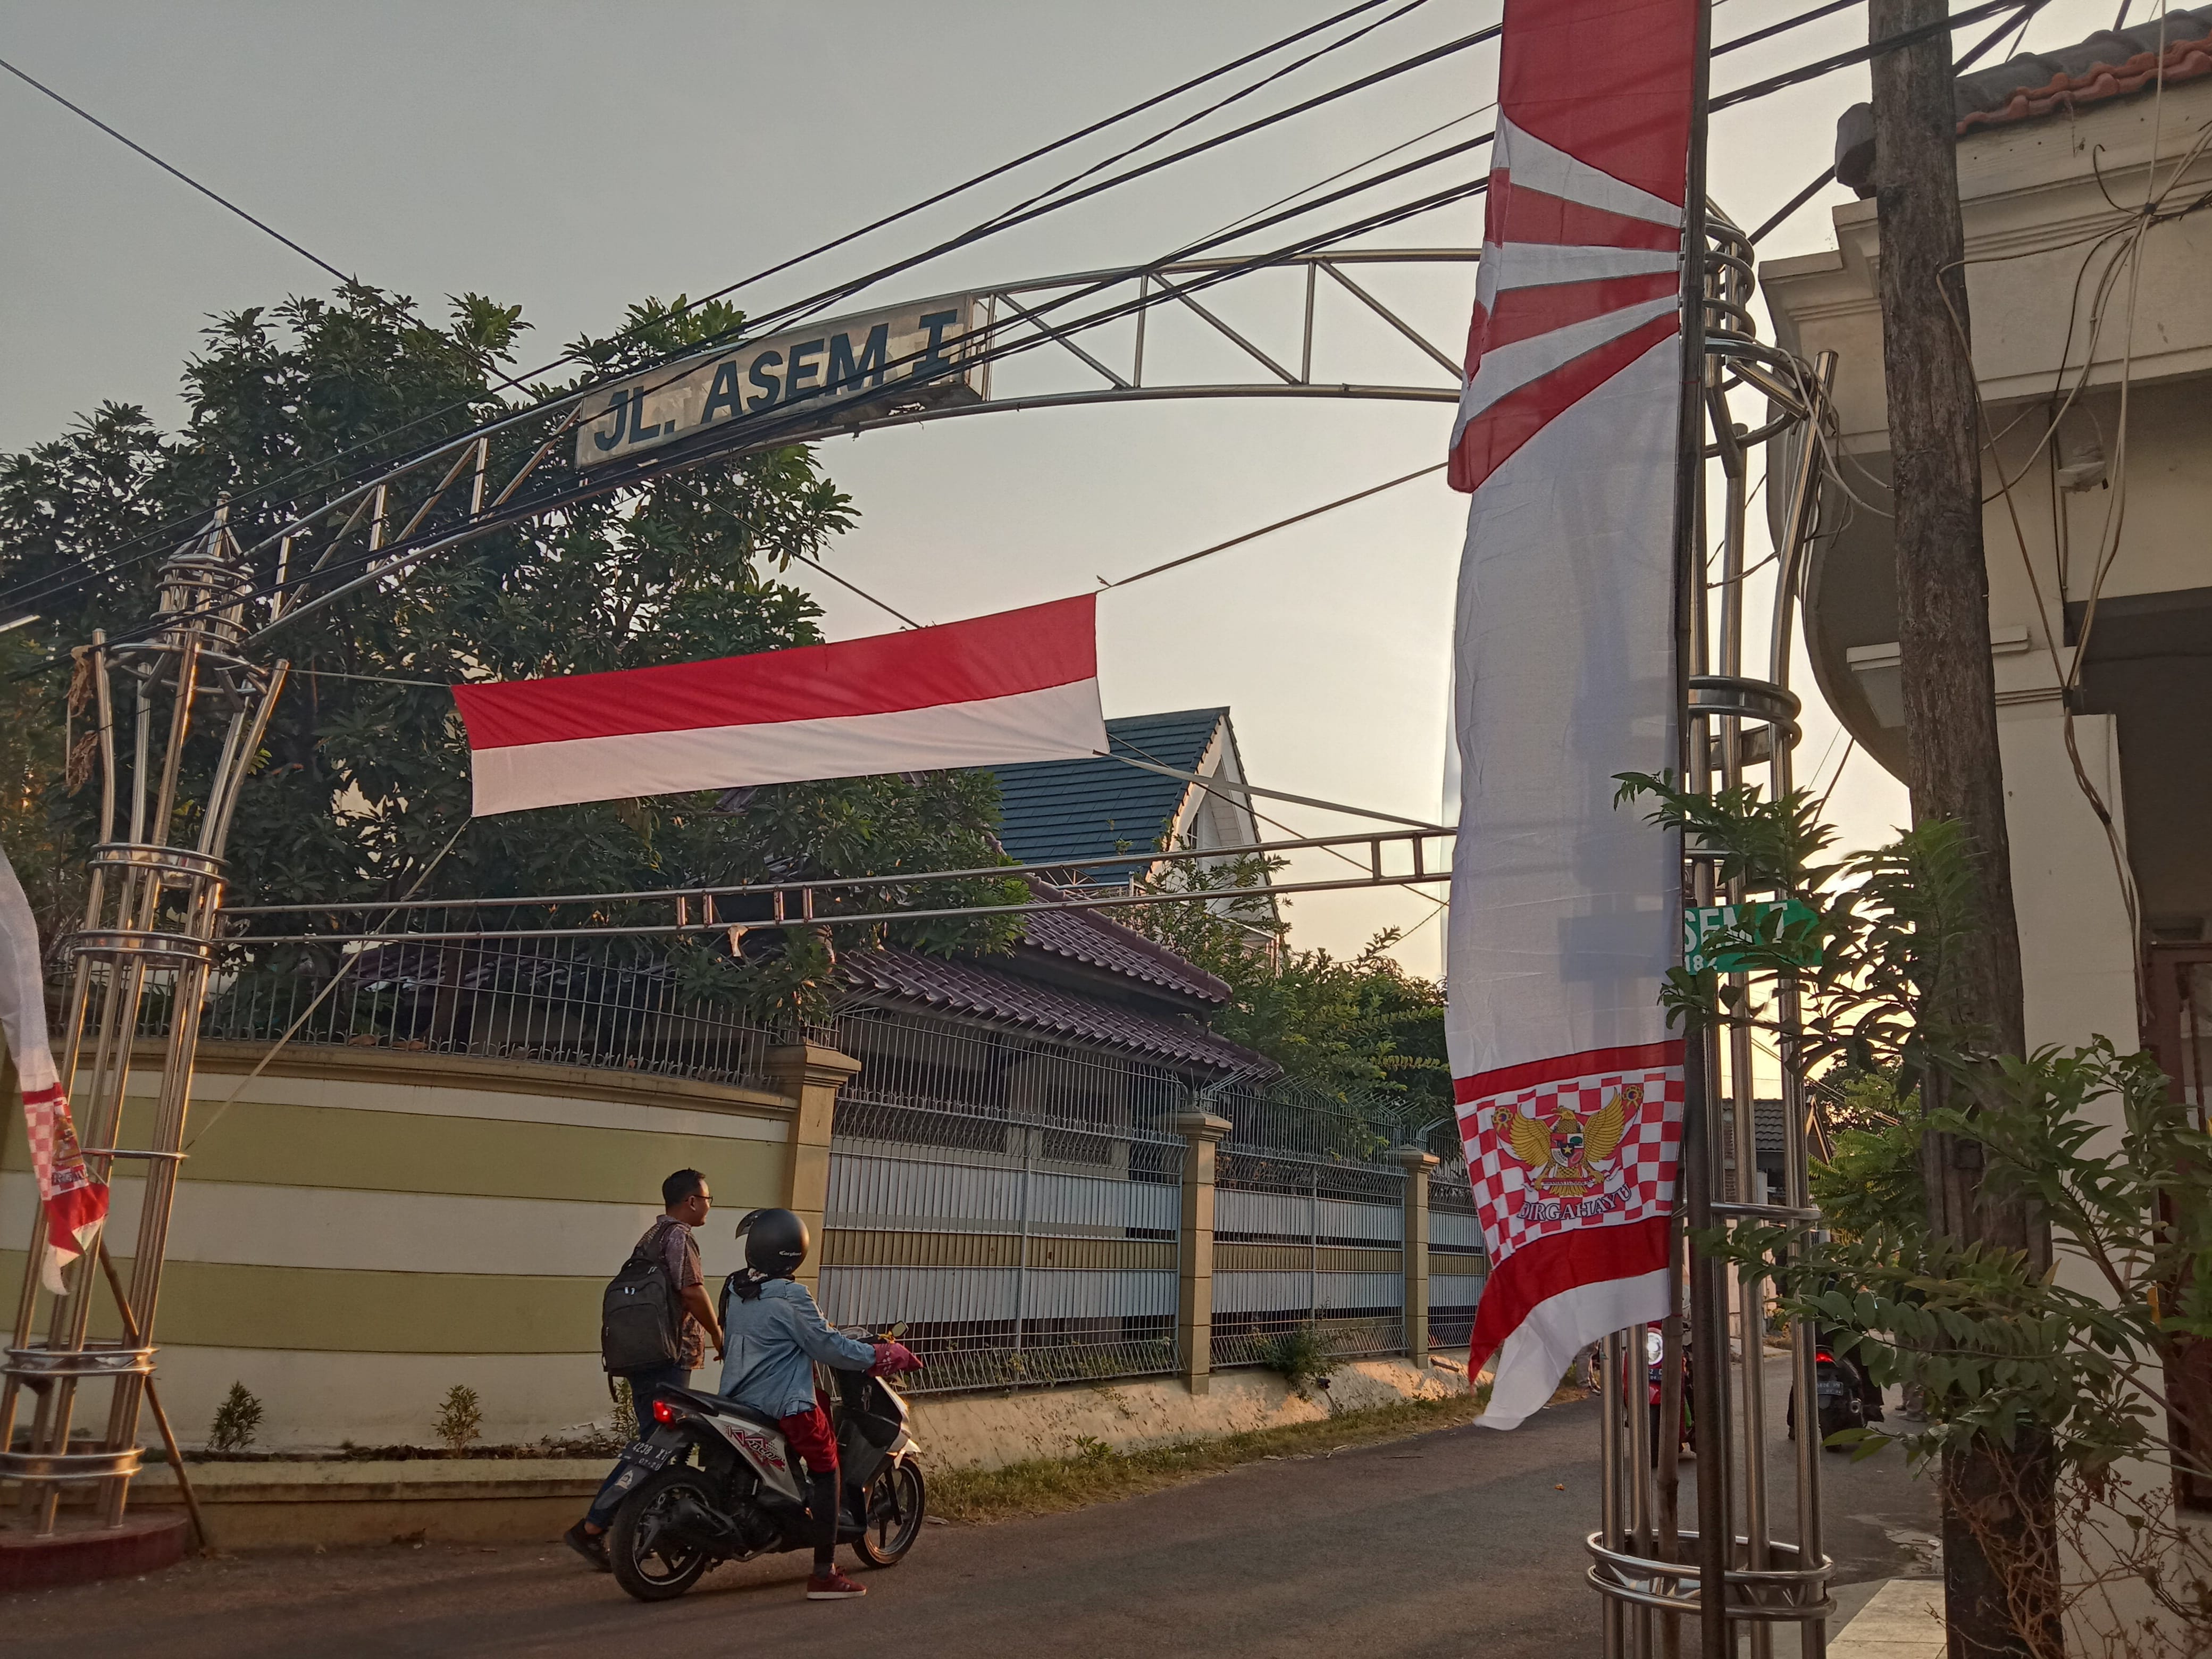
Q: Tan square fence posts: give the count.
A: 3